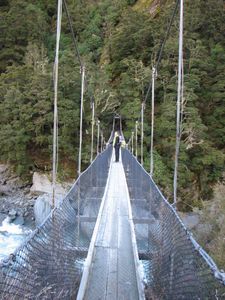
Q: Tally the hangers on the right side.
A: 5